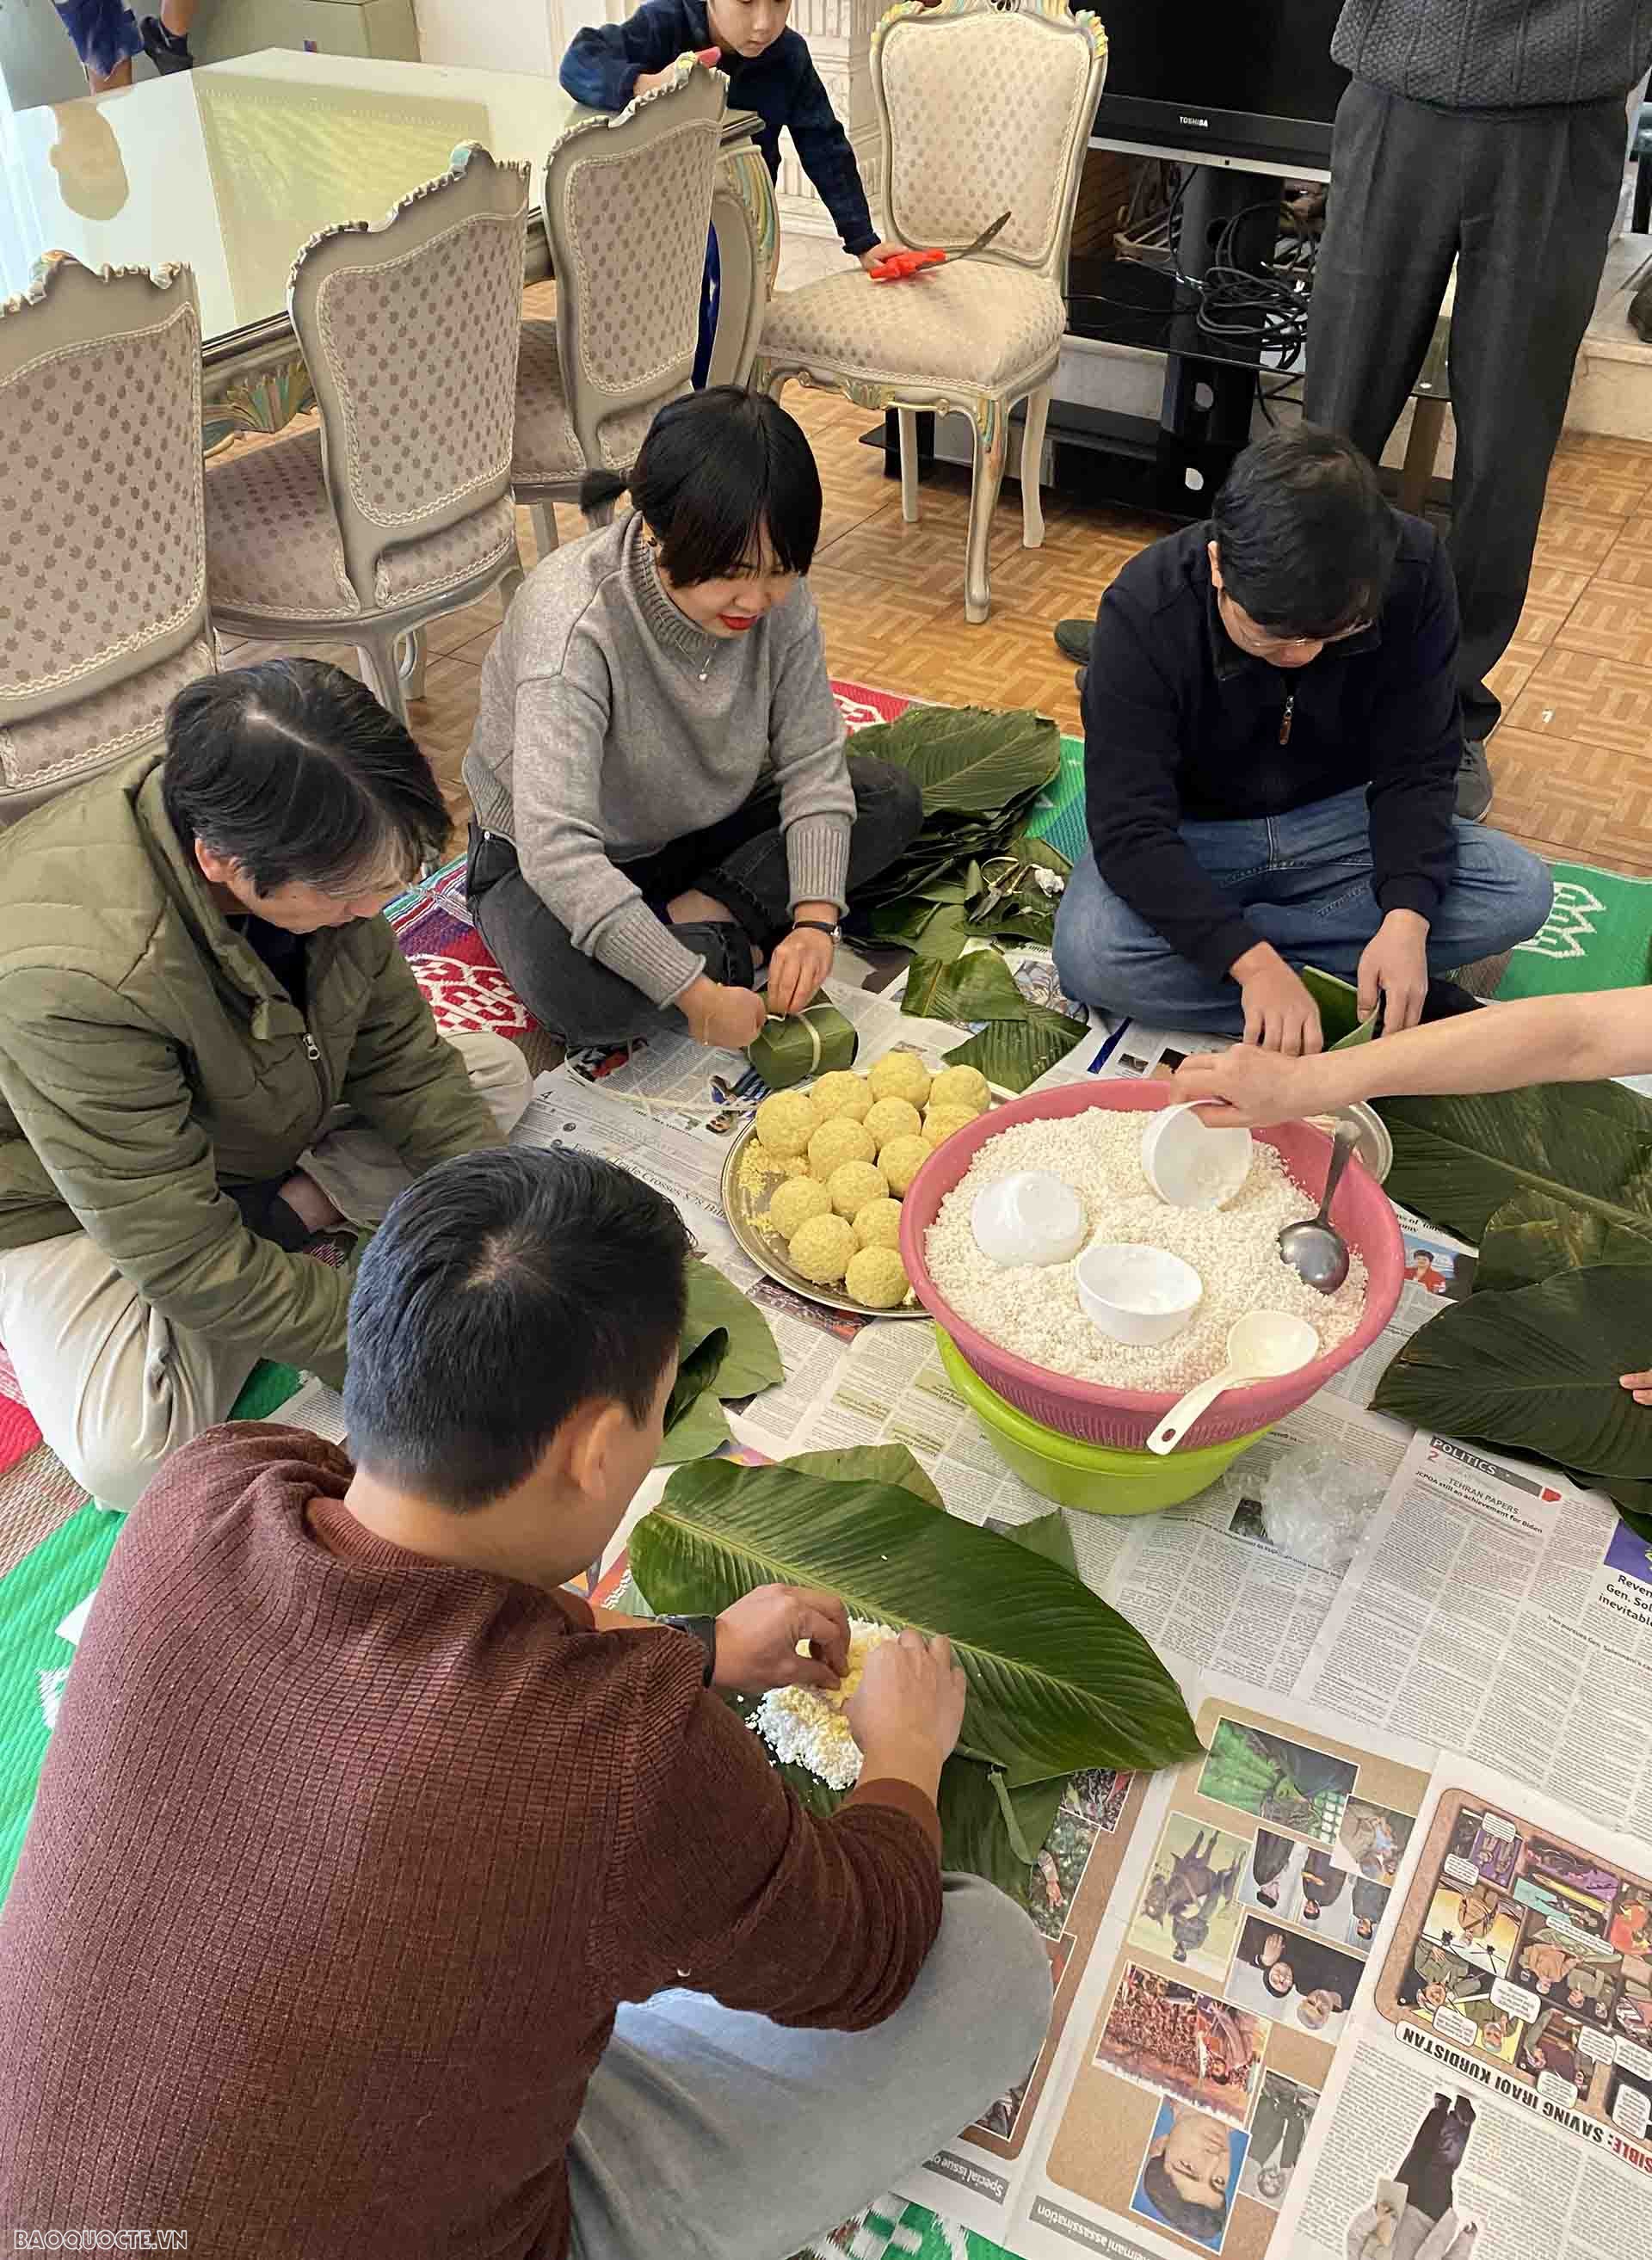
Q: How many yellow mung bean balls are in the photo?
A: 13